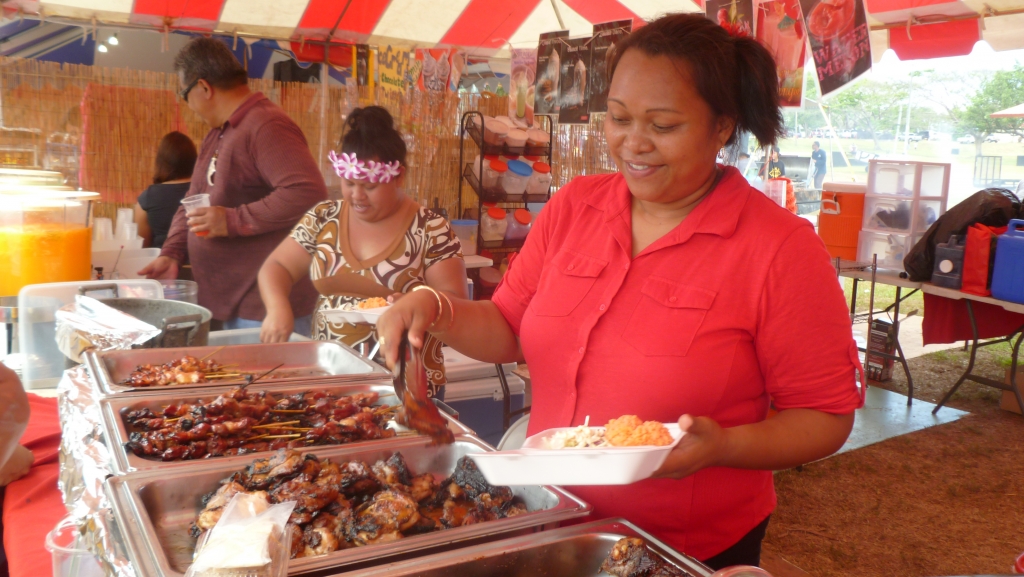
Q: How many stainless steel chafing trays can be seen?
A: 4